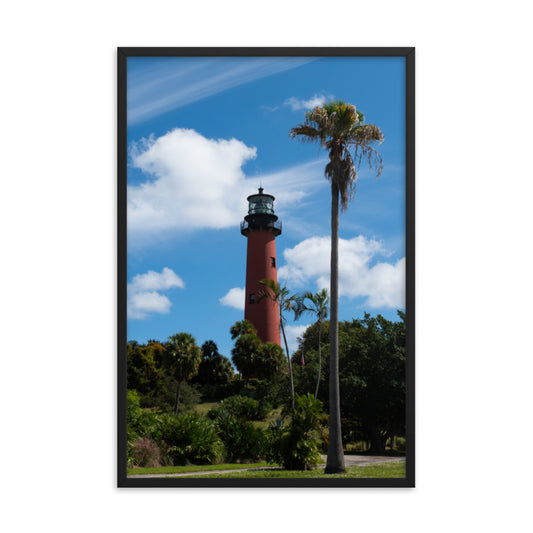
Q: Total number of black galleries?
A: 1